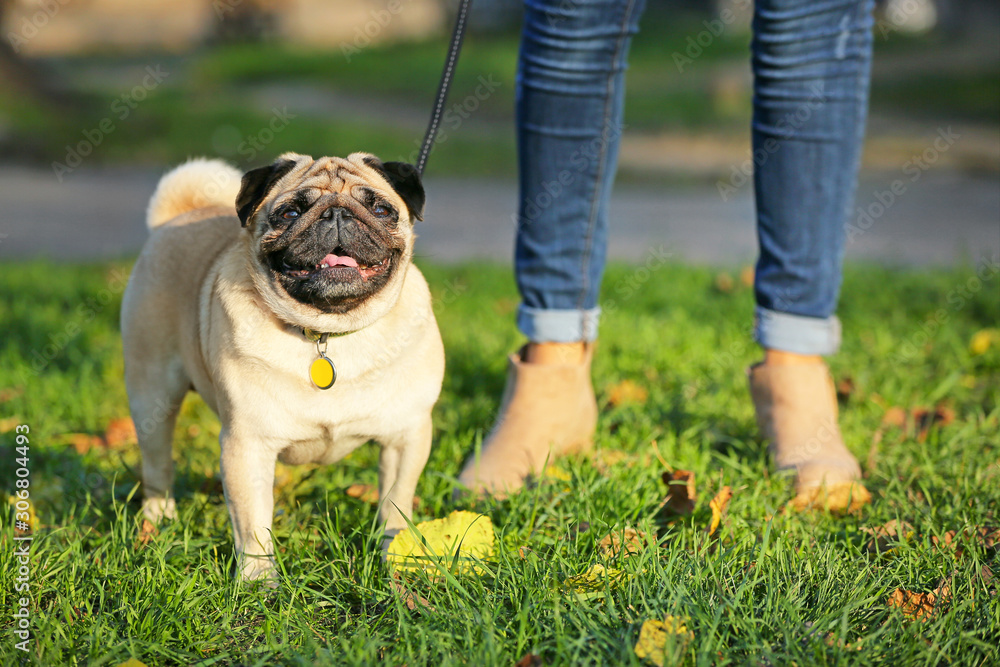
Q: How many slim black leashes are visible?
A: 1